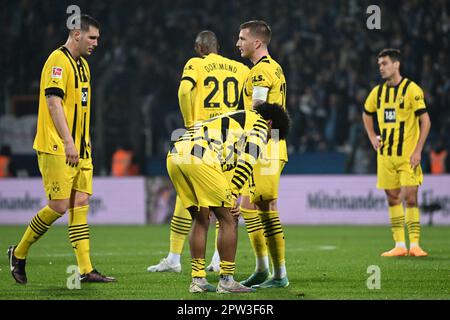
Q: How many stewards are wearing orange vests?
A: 3